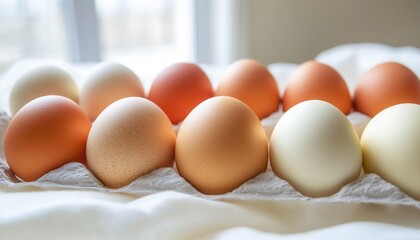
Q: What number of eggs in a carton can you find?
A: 11